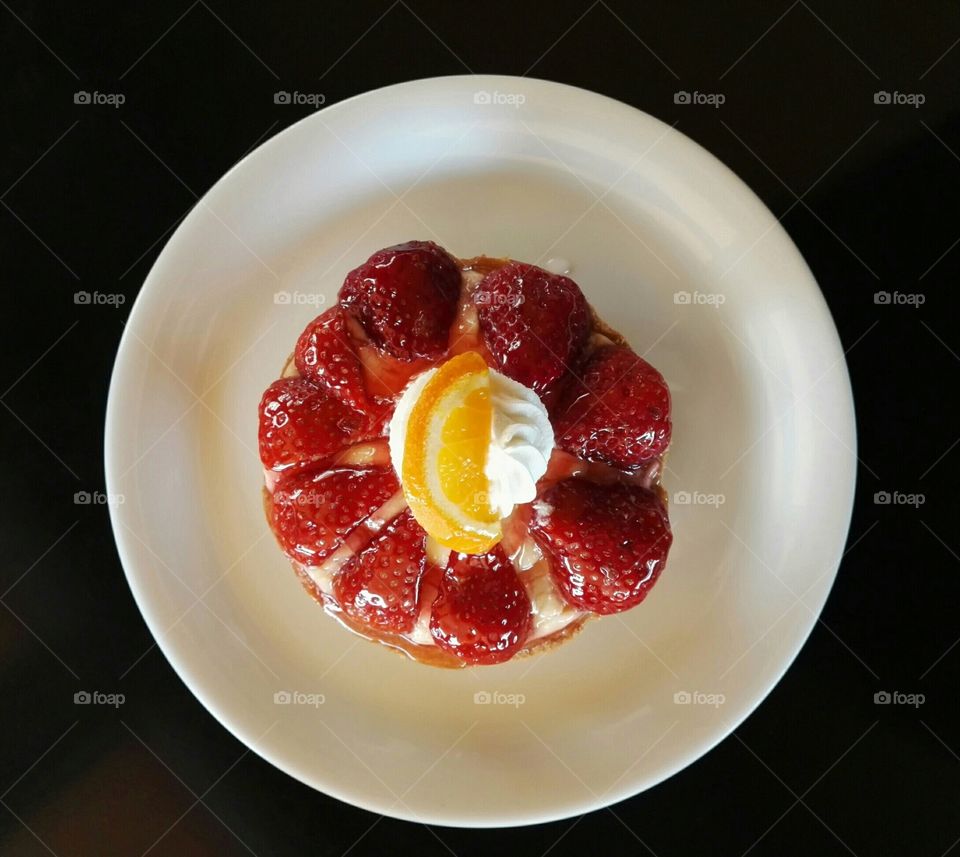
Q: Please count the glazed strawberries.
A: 9